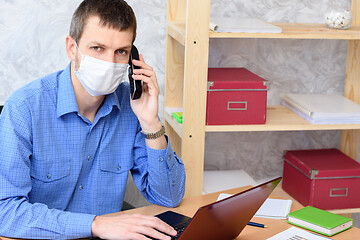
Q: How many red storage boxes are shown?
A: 2